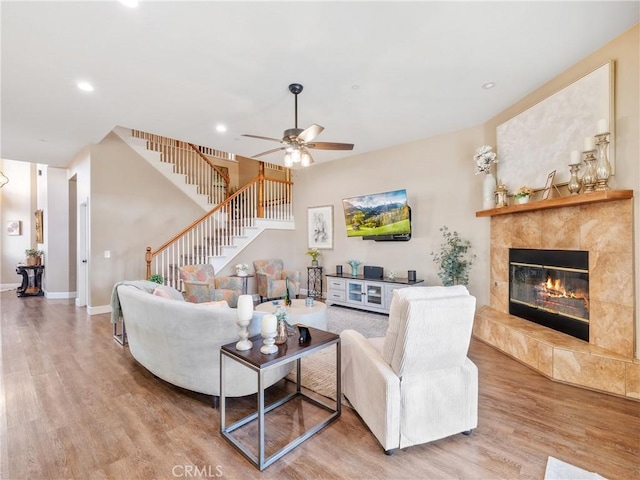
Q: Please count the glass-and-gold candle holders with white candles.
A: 3